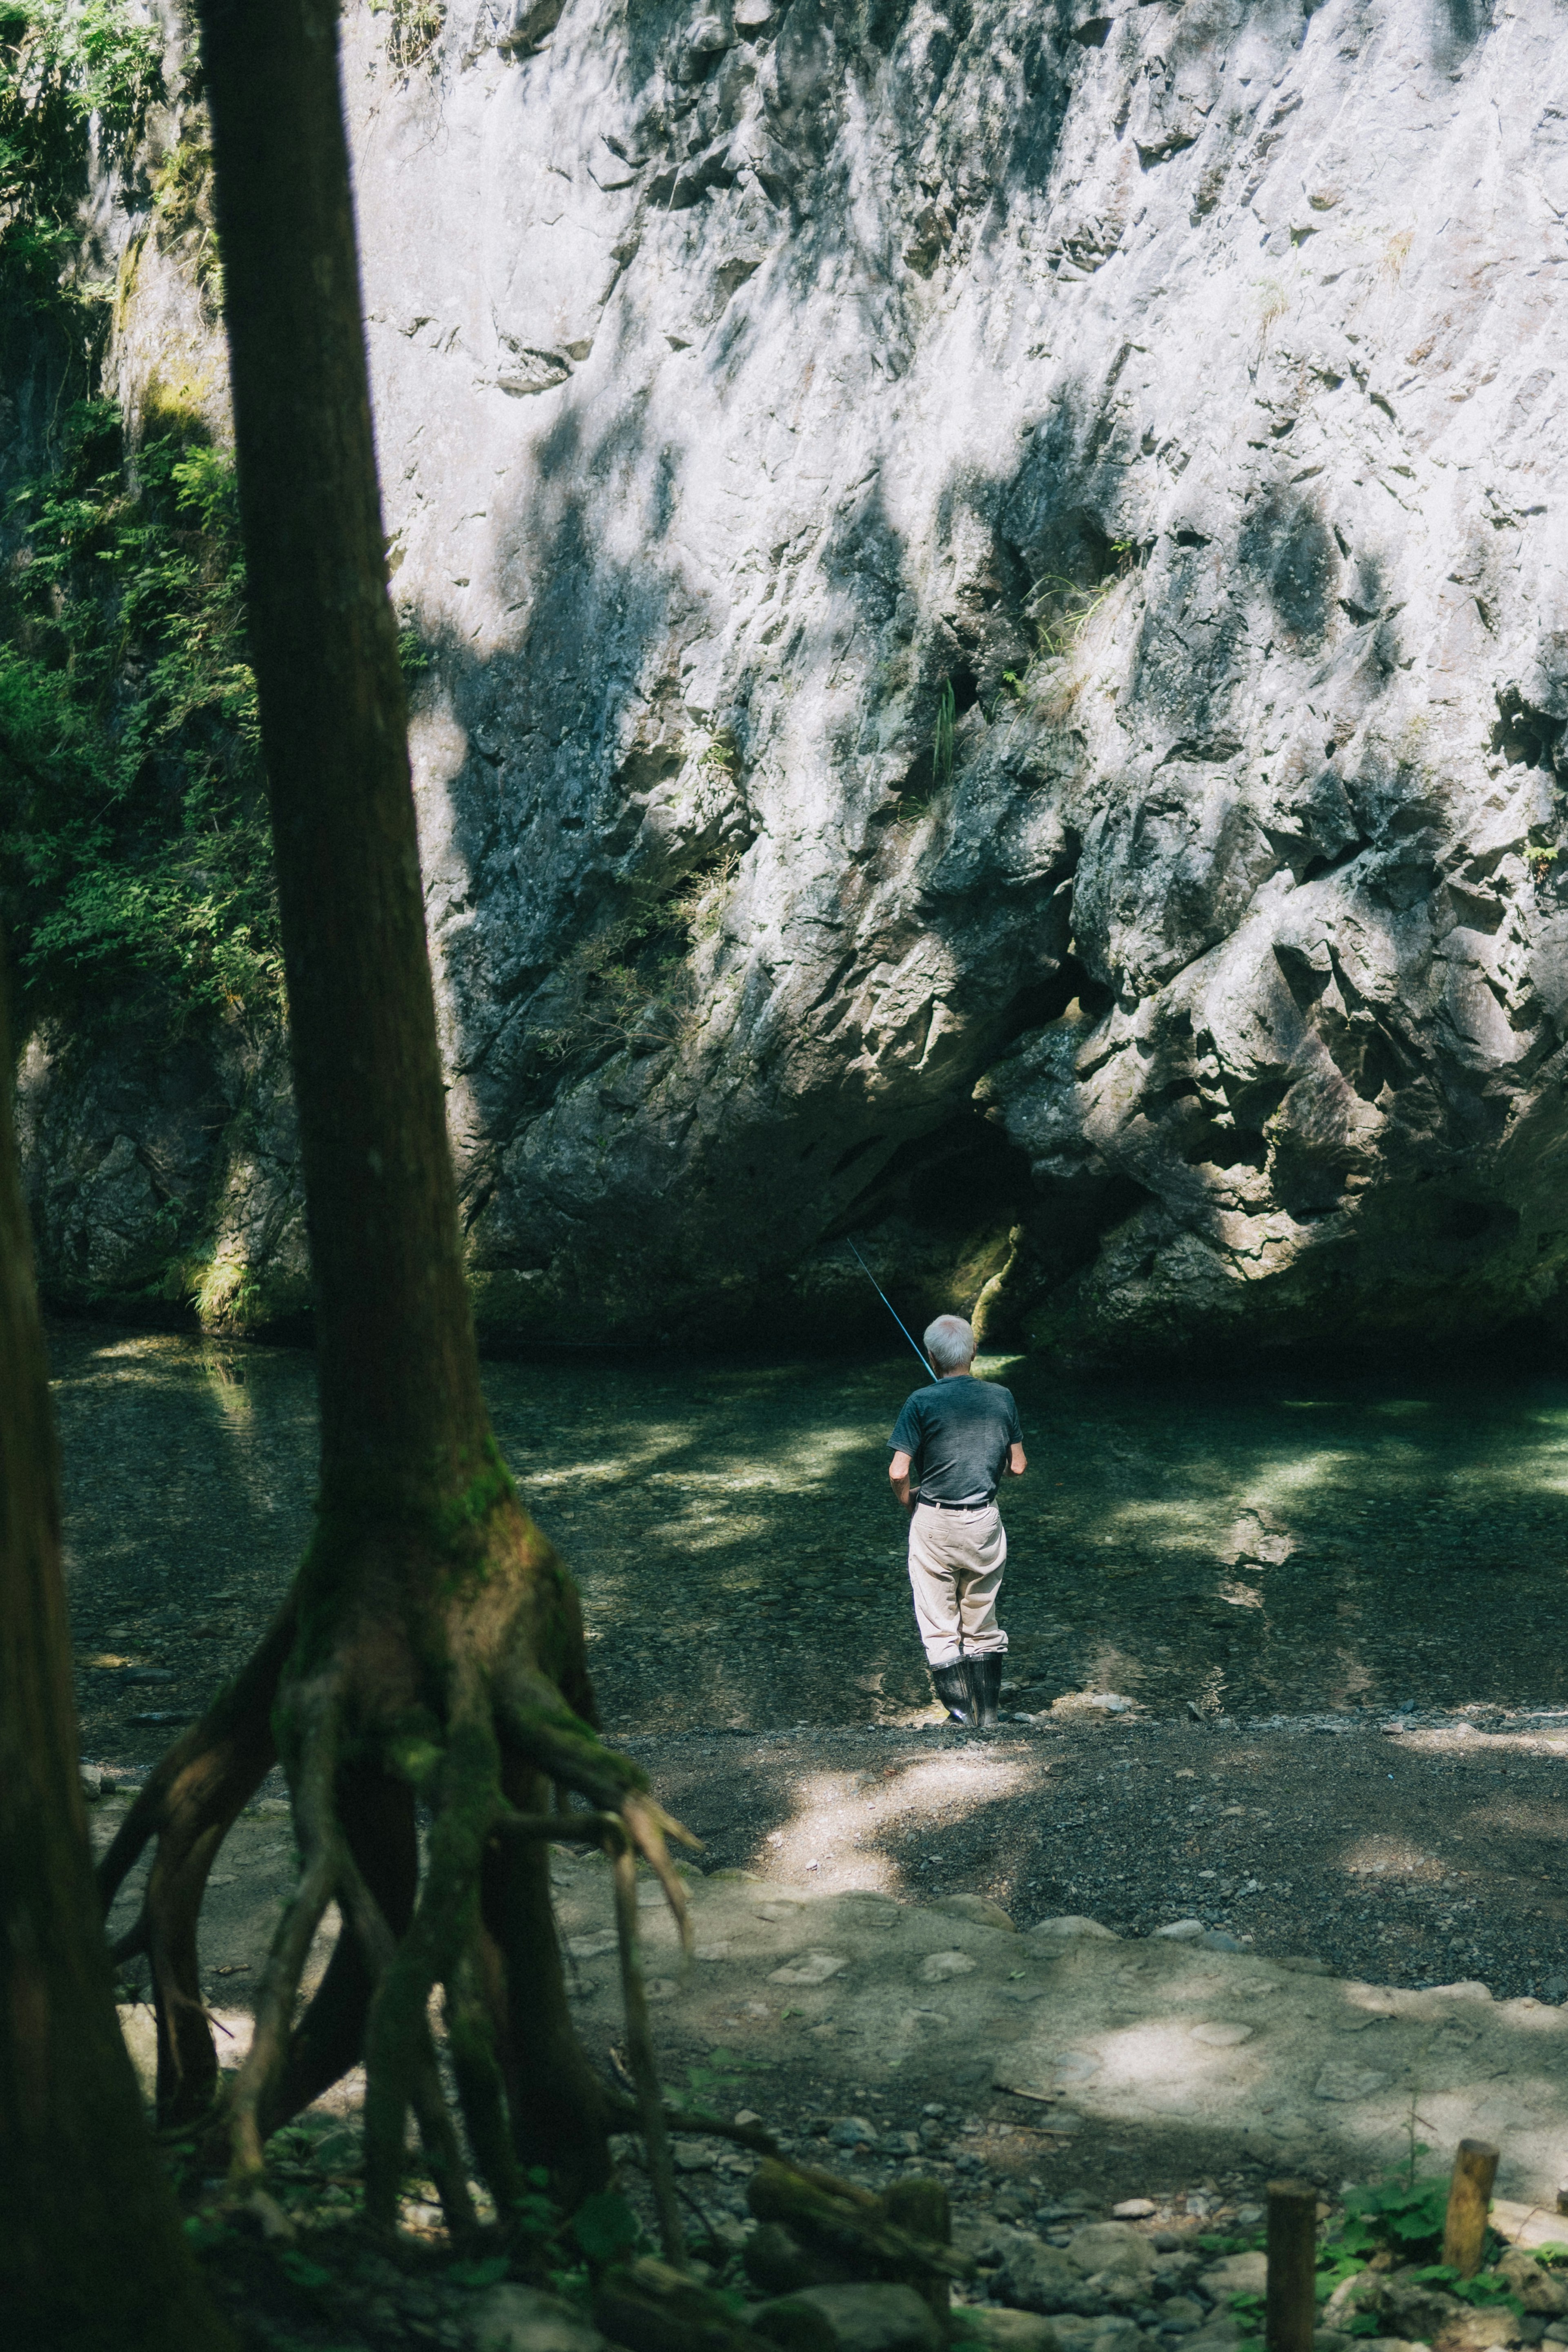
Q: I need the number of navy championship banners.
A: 0